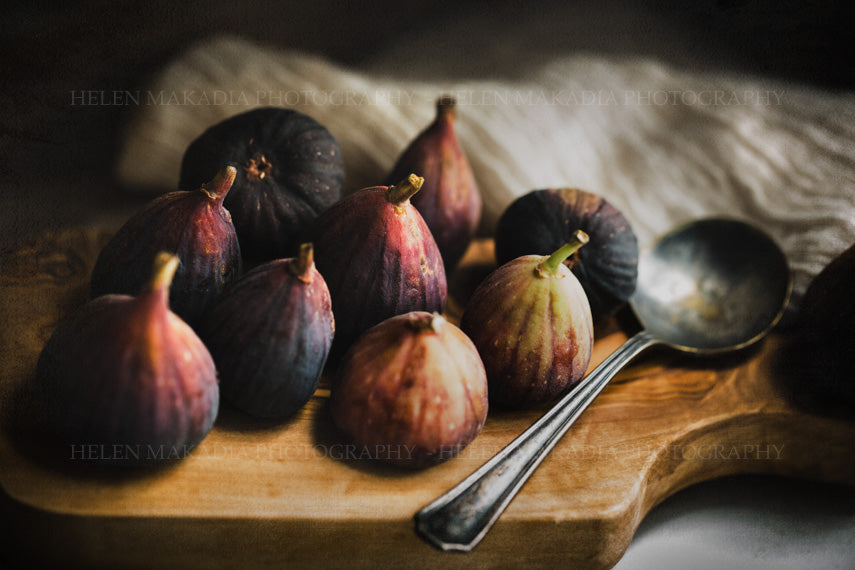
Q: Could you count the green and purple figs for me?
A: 1